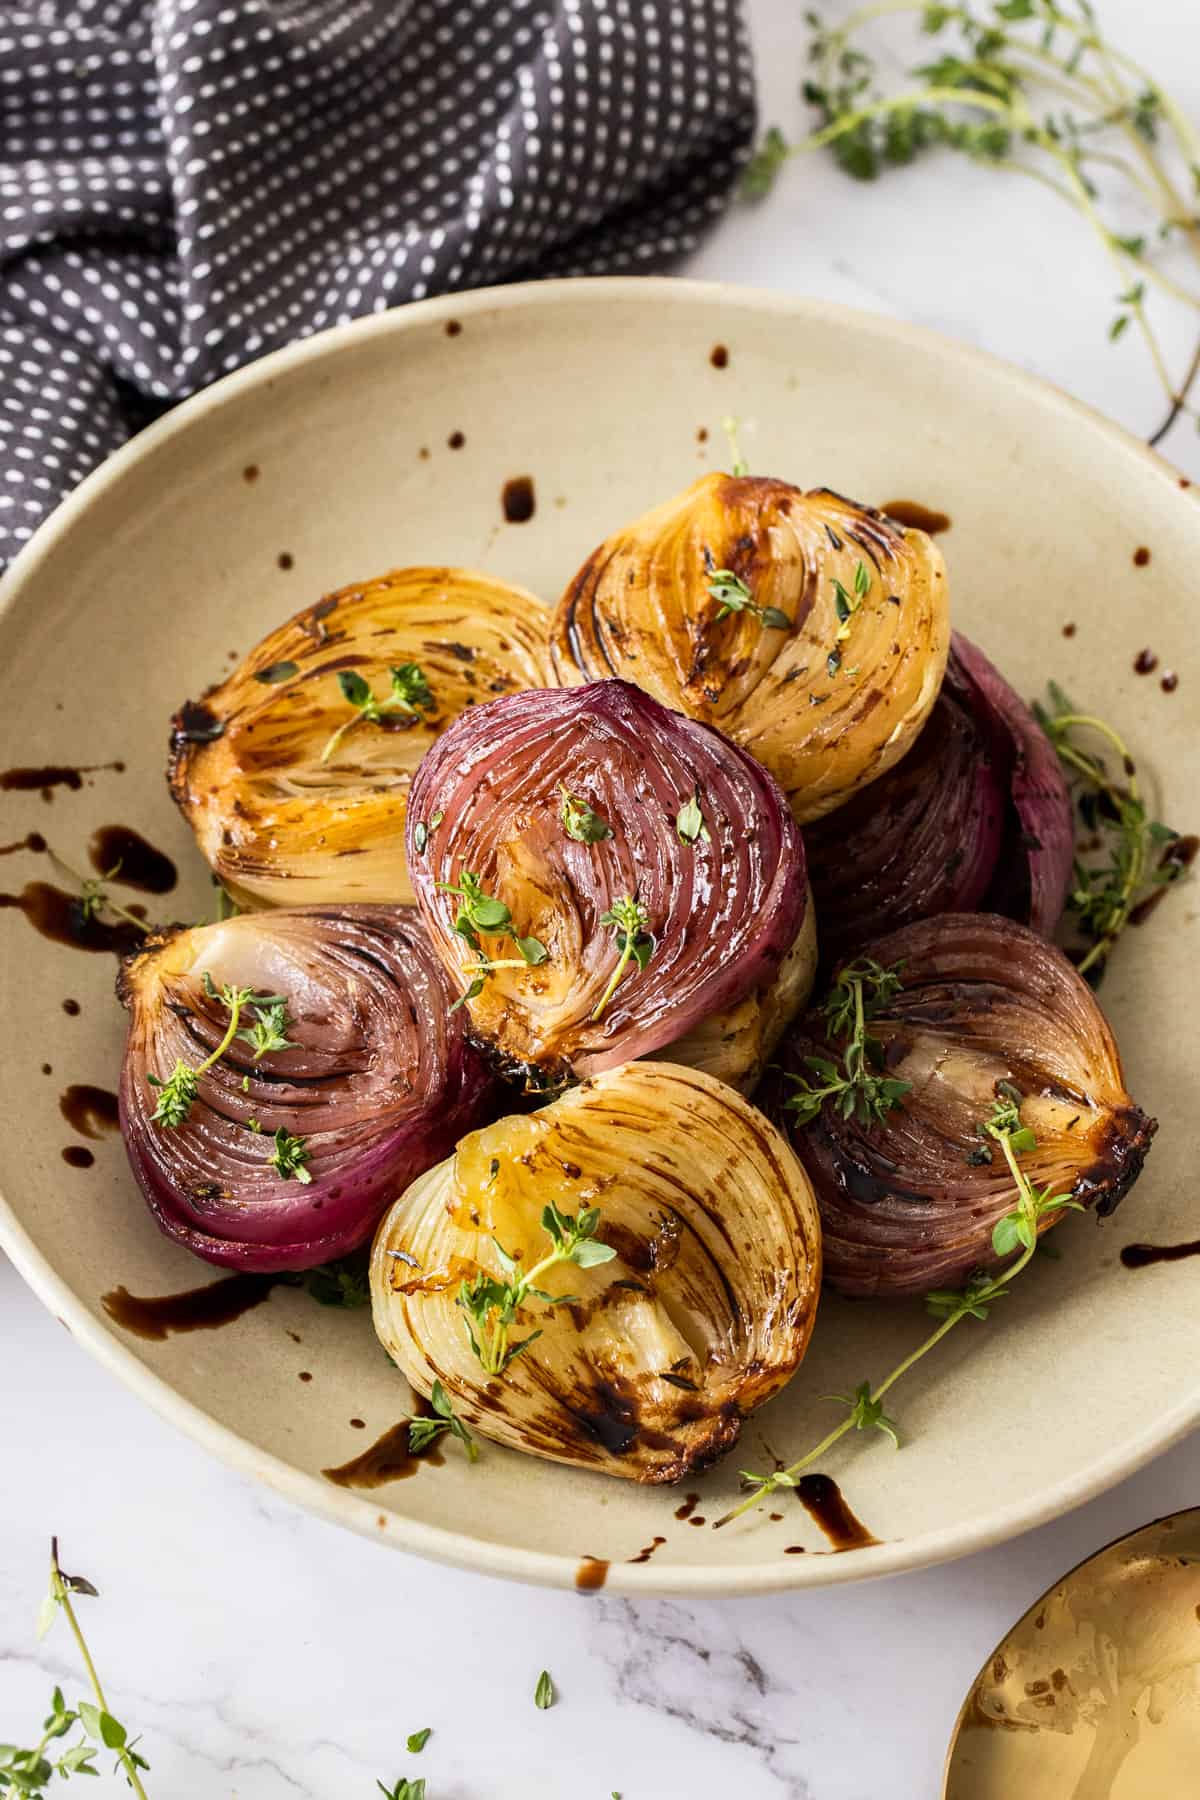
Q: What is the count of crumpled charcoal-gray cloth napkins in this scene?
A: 1